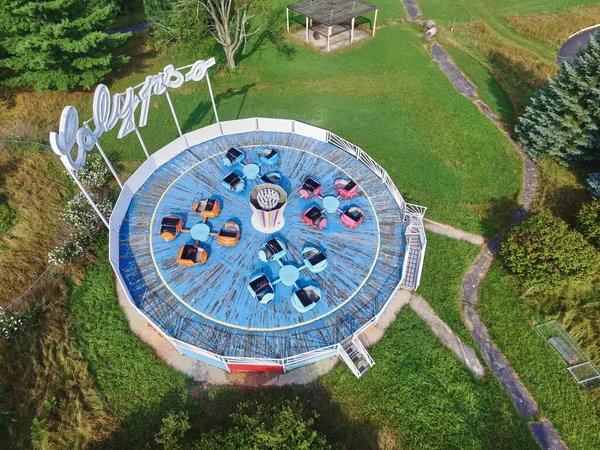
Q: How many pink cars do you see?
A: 4